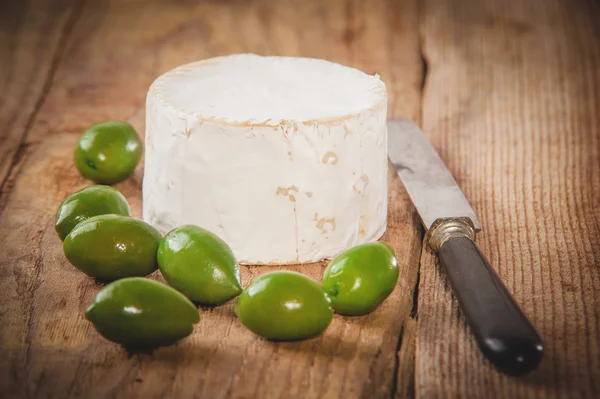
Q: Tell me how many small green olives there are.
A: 7